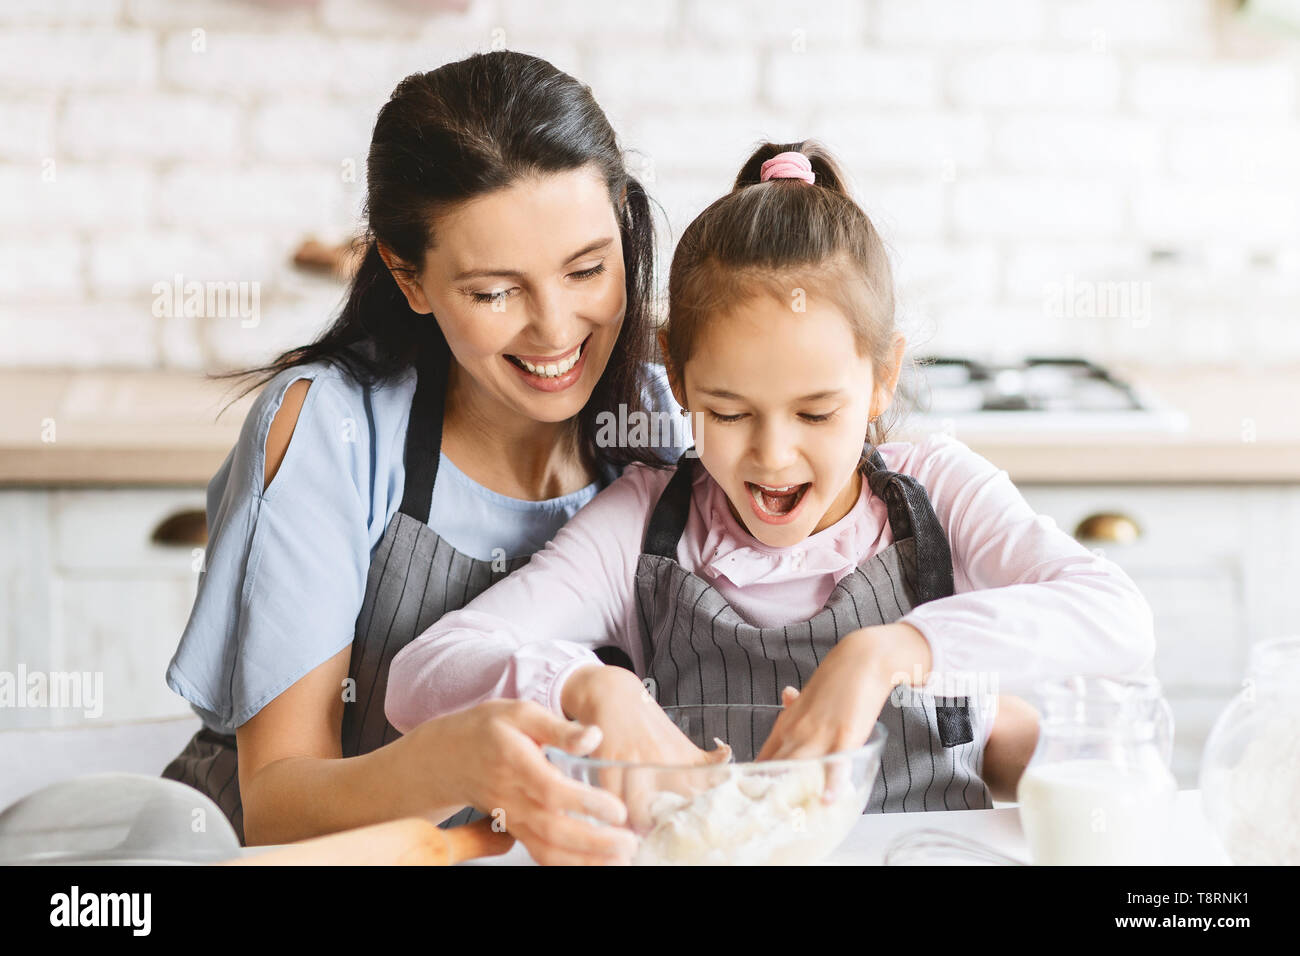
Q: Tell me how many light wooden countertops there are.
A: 1